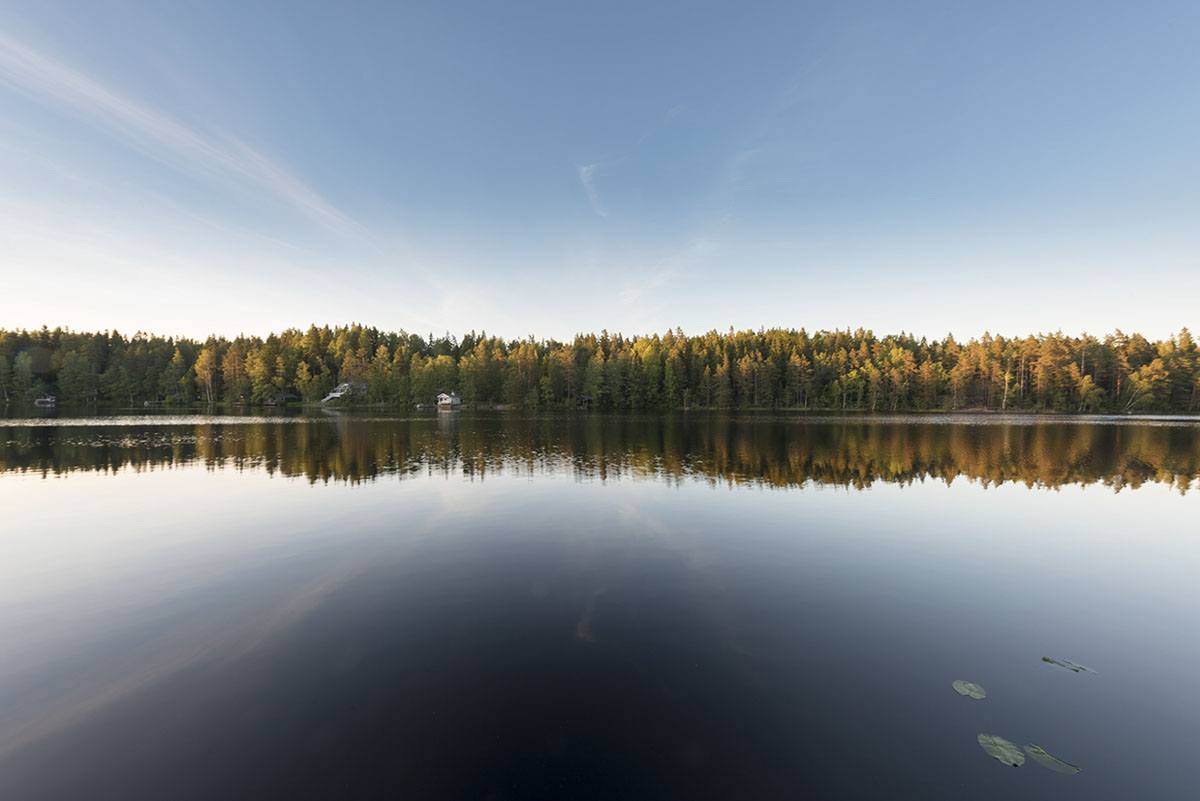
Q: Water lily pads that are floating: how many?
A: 4